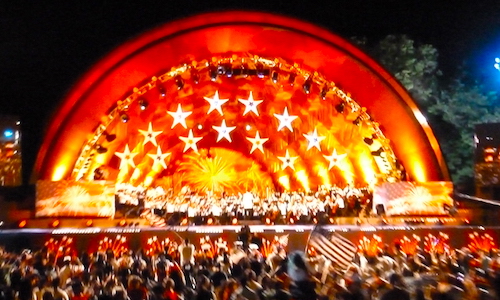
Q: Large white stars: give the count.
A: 13